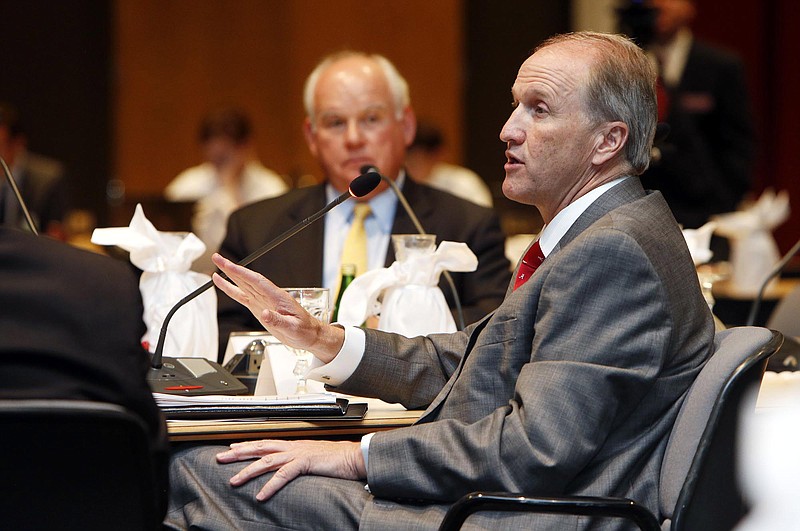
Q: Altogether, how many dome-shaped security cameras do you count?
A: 0